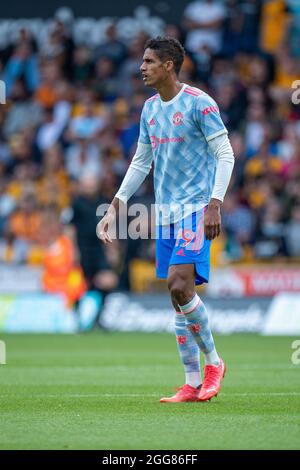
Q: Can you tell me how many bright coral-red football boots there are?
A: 2